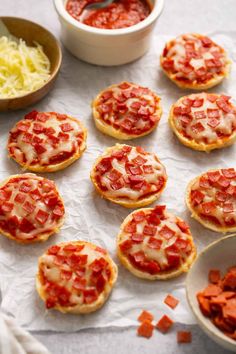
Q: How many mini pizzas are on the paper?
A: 9